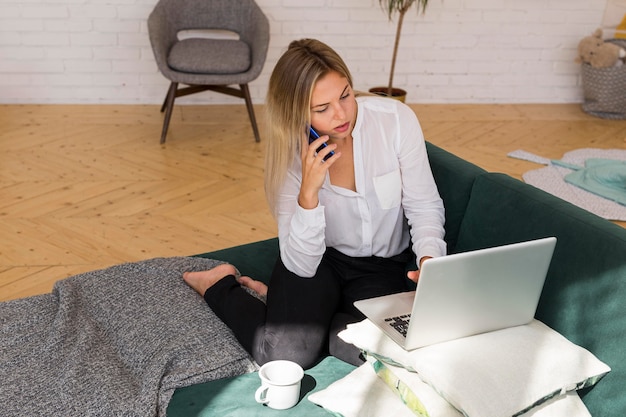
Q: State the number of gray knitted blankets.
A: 1